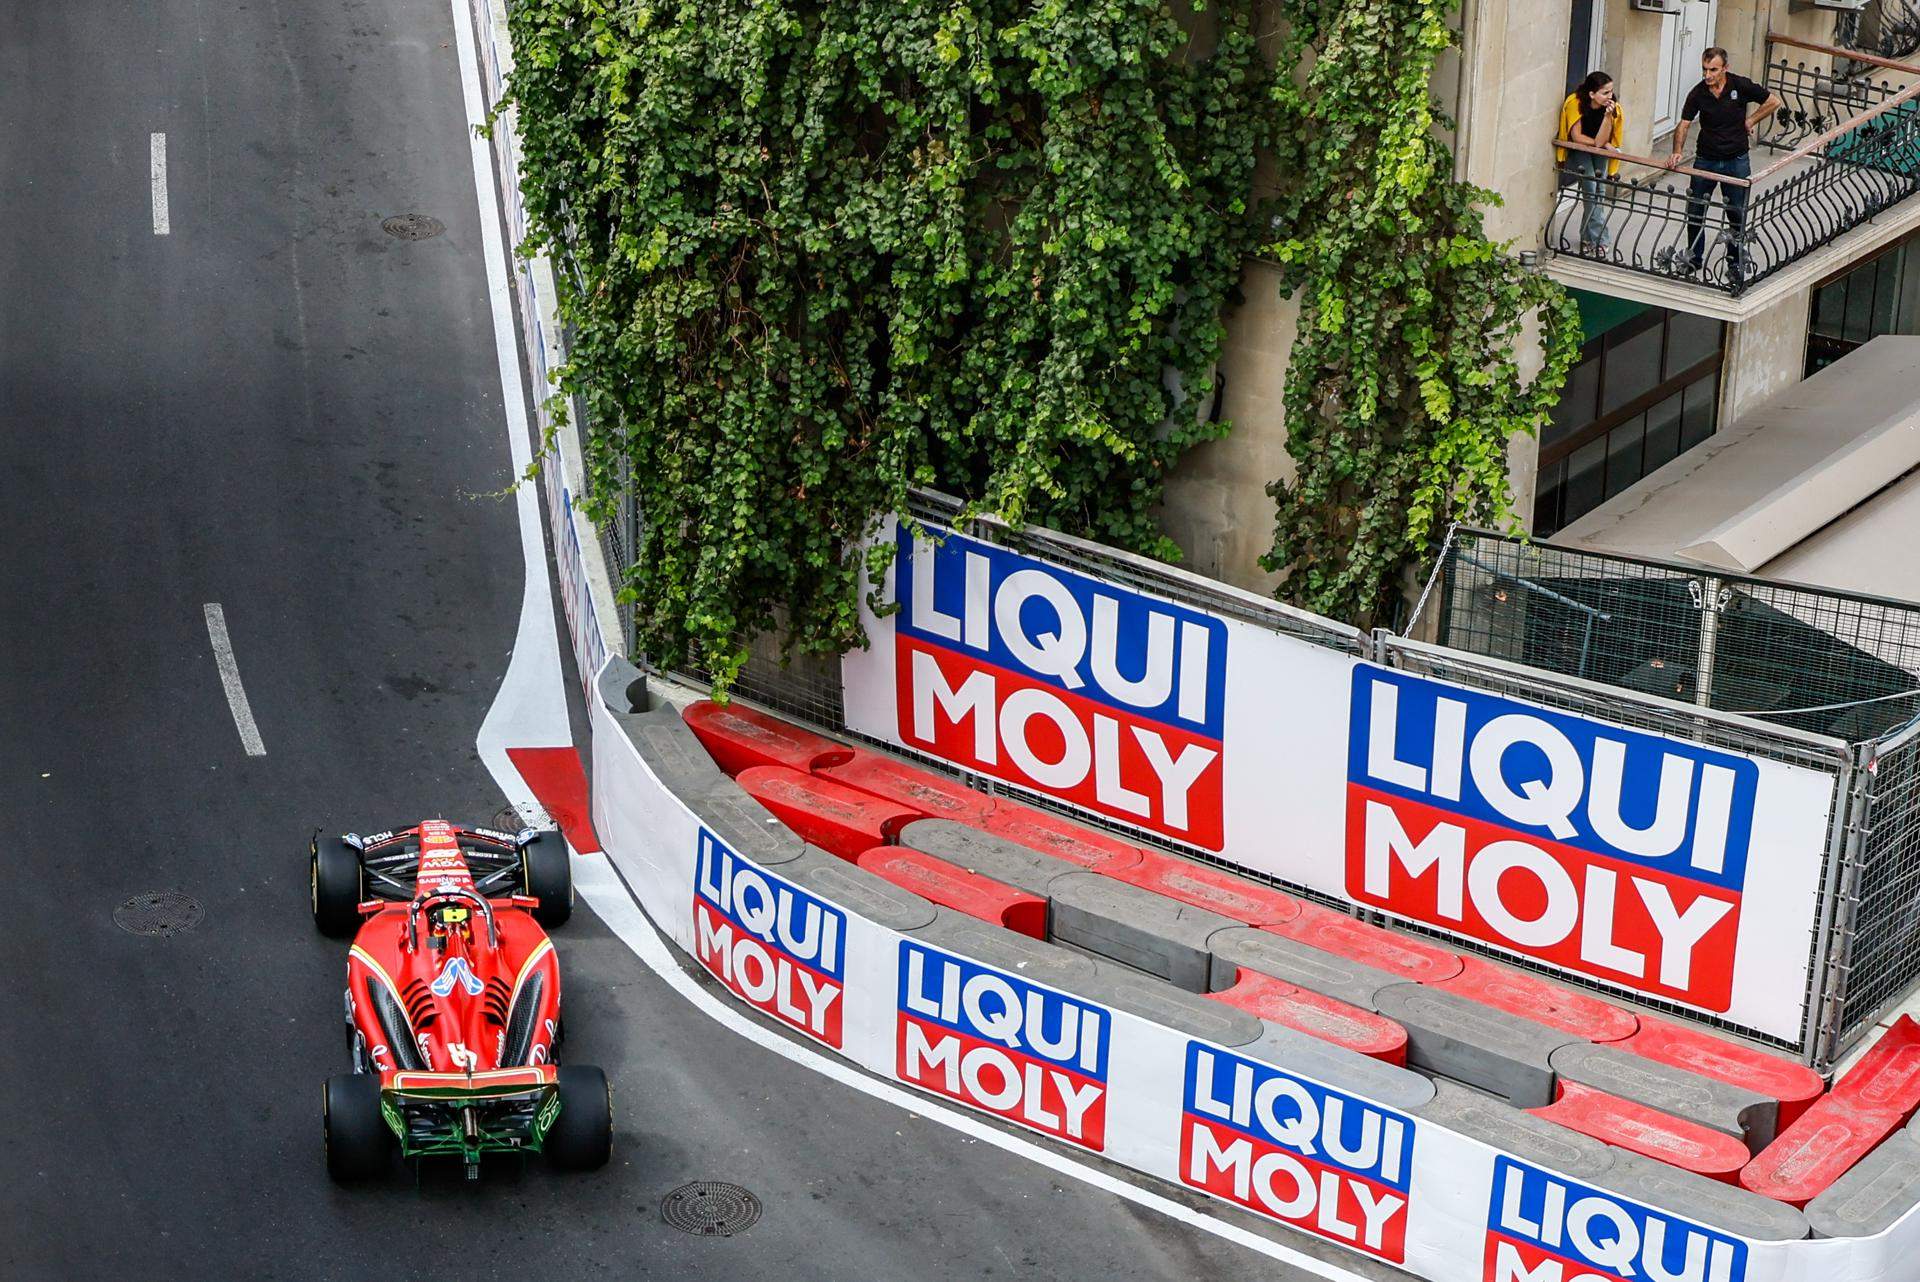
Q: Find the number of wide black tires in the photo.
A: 4